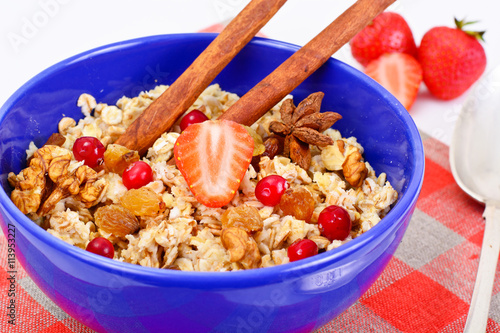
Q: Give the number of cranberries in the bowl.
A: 7